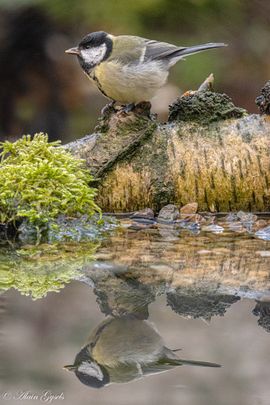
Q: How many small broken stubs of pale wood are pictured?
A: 1